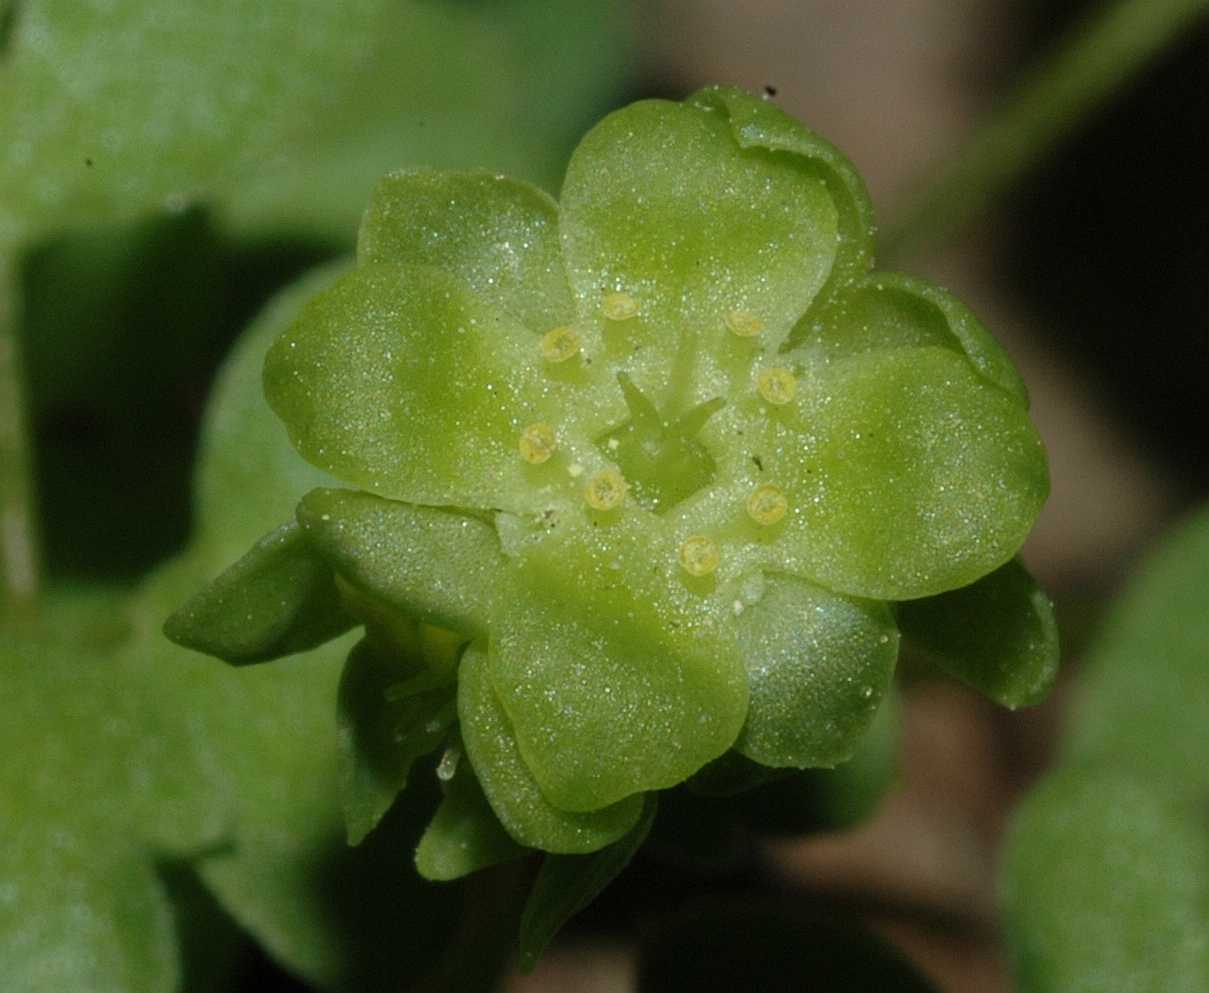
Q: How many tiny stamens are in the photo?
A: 8